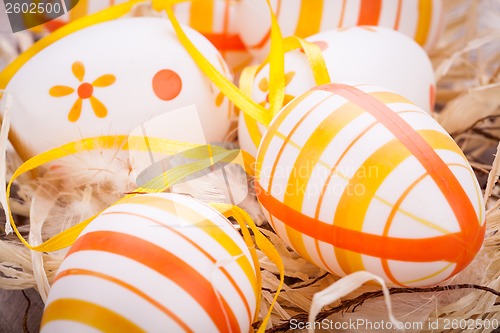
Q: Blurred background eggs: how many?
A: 2